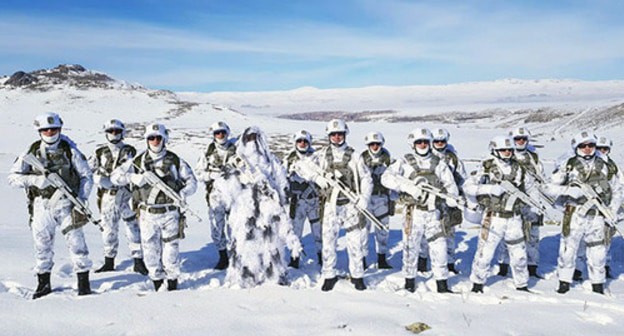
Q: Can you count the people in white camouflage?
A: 14